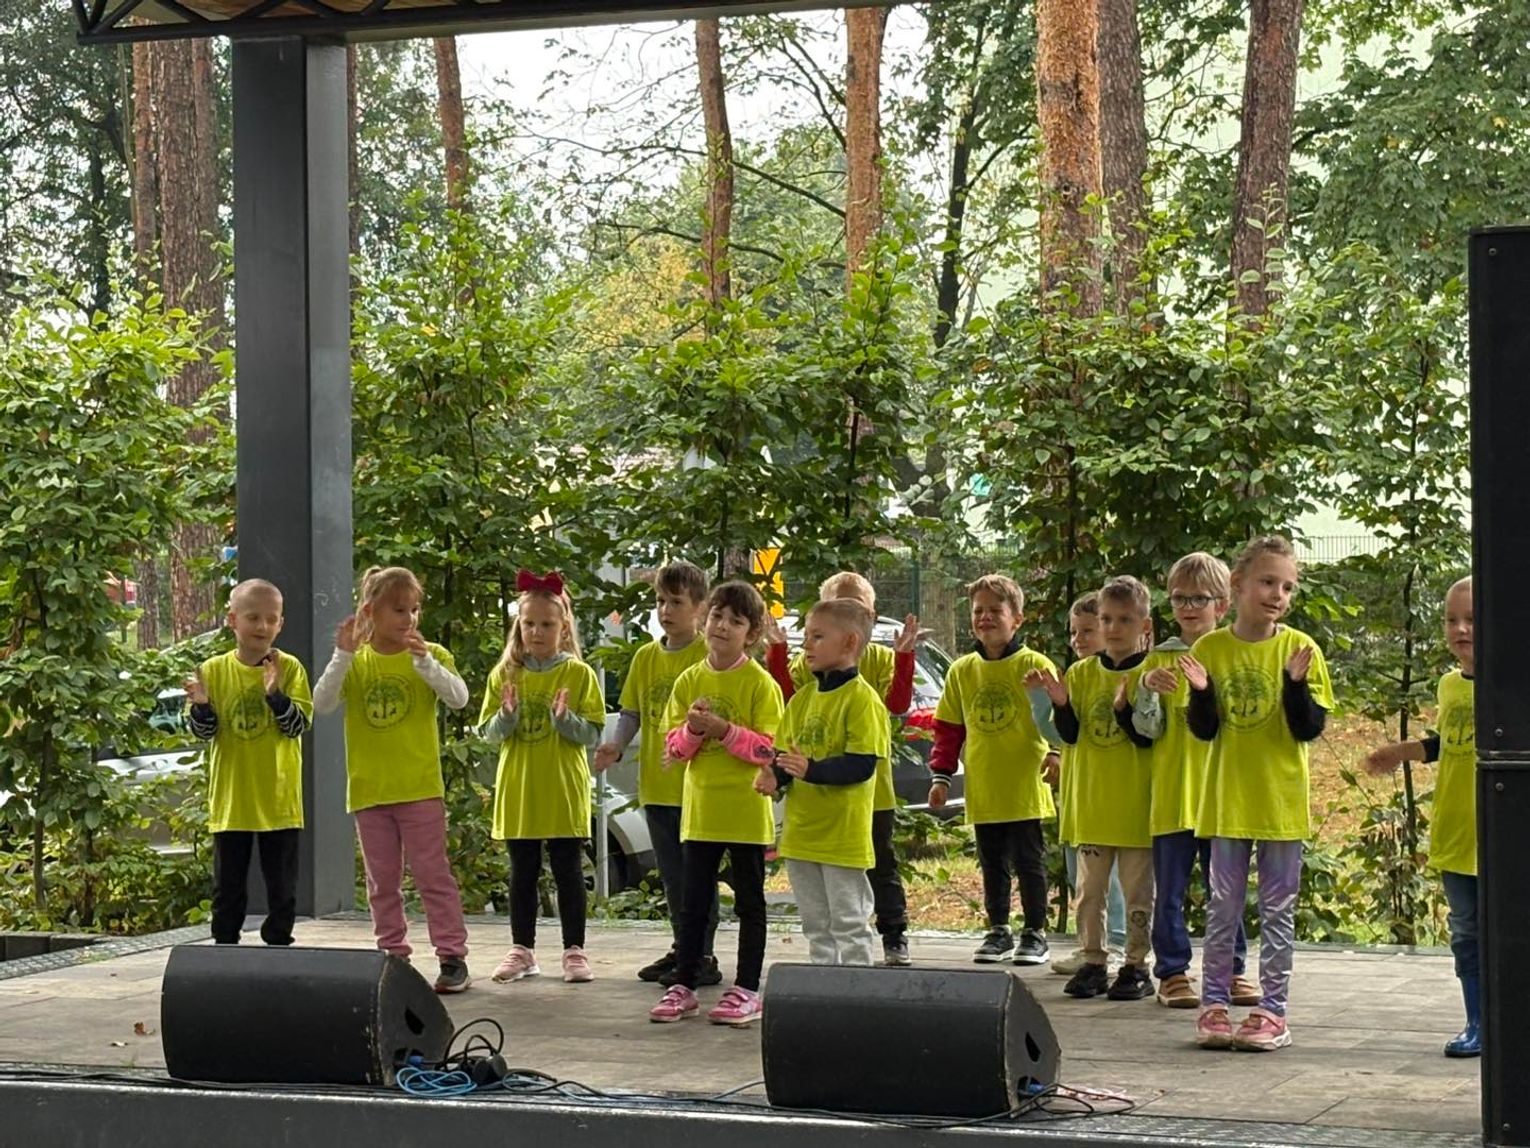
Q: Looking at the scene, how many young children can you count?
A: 13